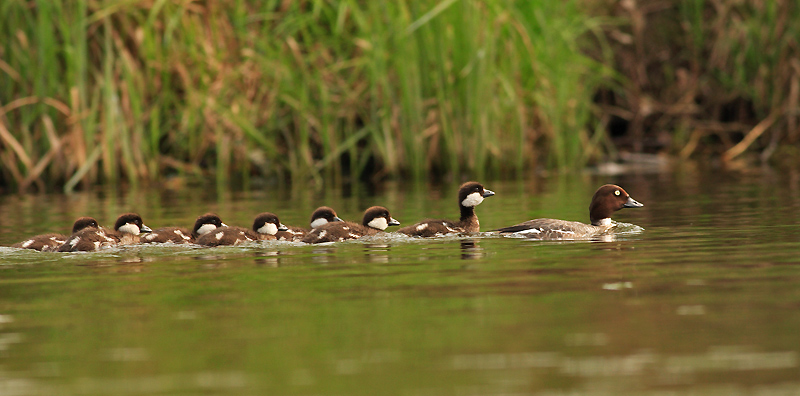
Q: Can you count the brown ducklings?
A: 7